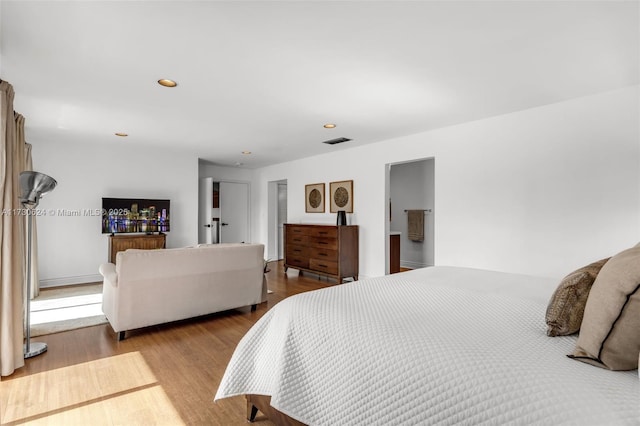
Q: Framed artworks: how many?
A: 2